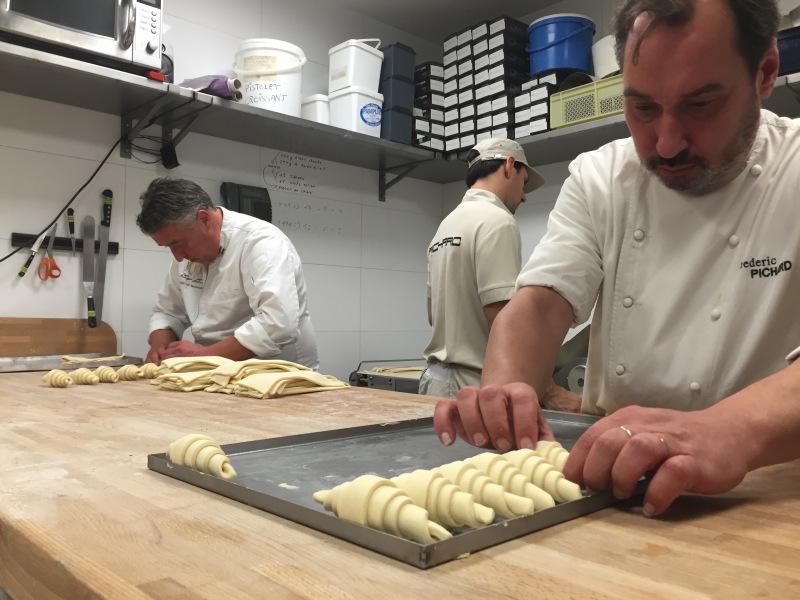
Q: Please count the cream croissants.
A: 12